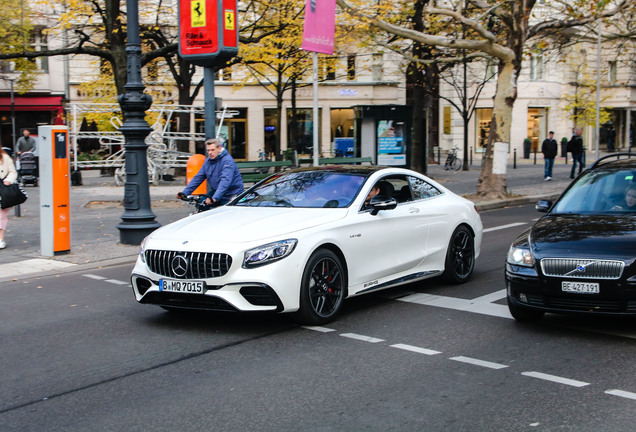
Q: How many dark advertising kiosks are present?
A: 1